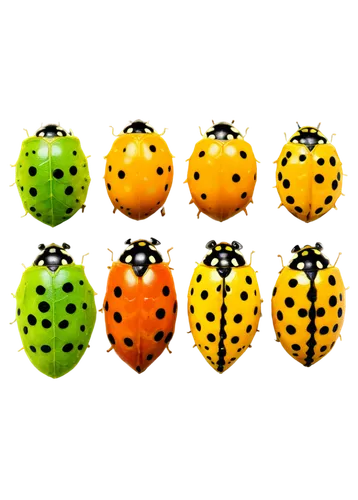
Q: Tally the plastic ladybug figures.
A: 8